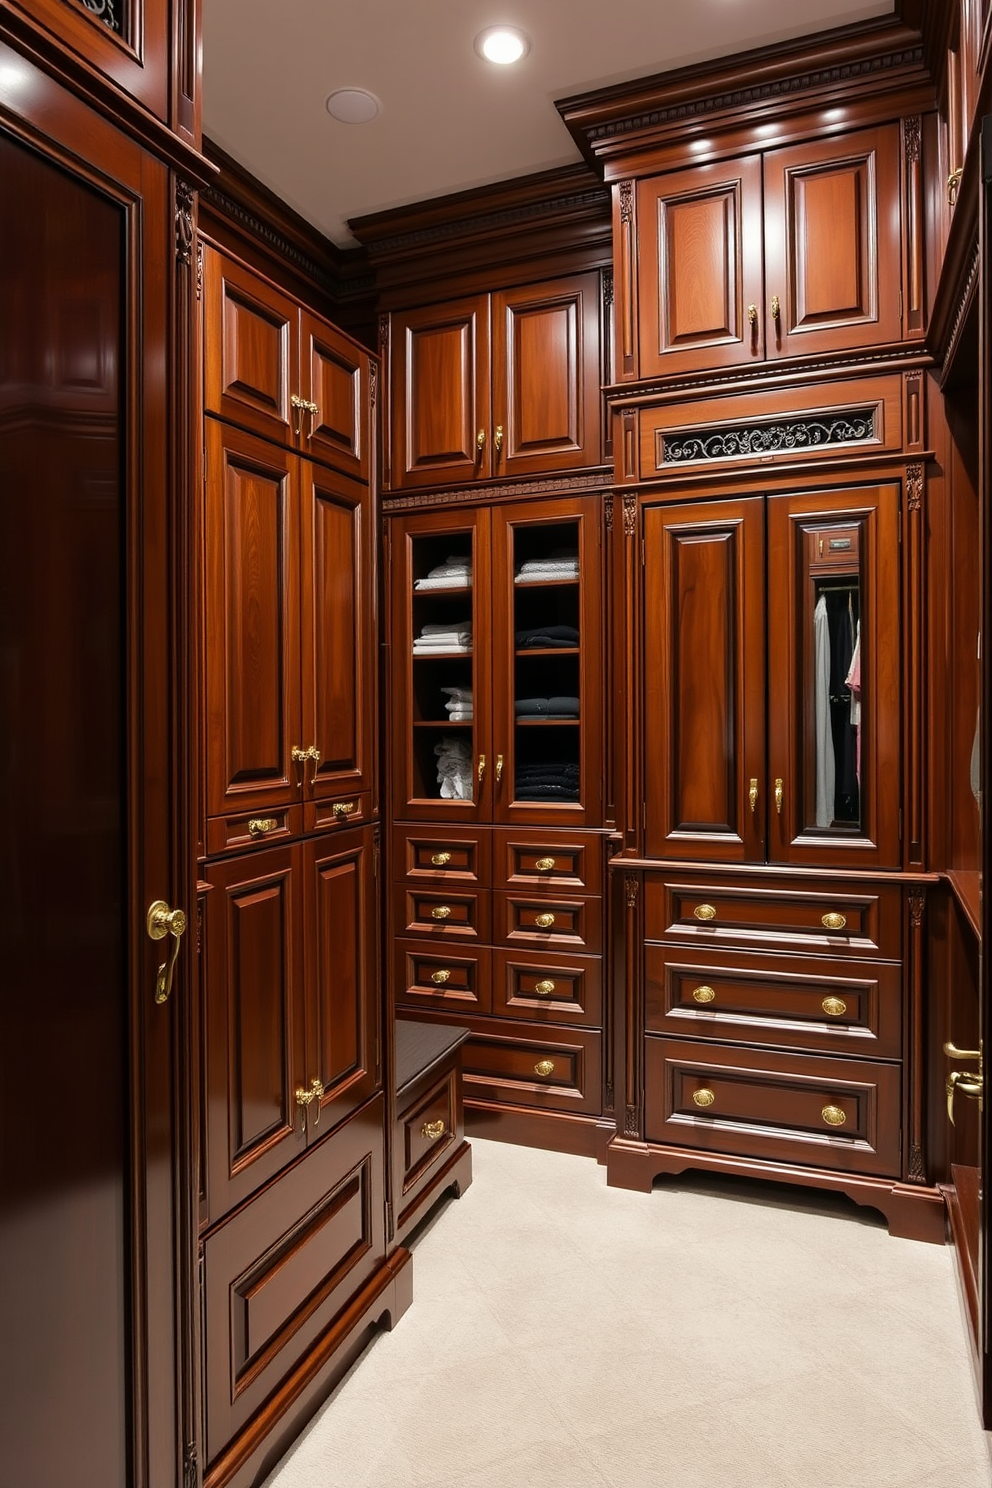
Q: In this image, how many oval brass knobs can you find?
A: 13